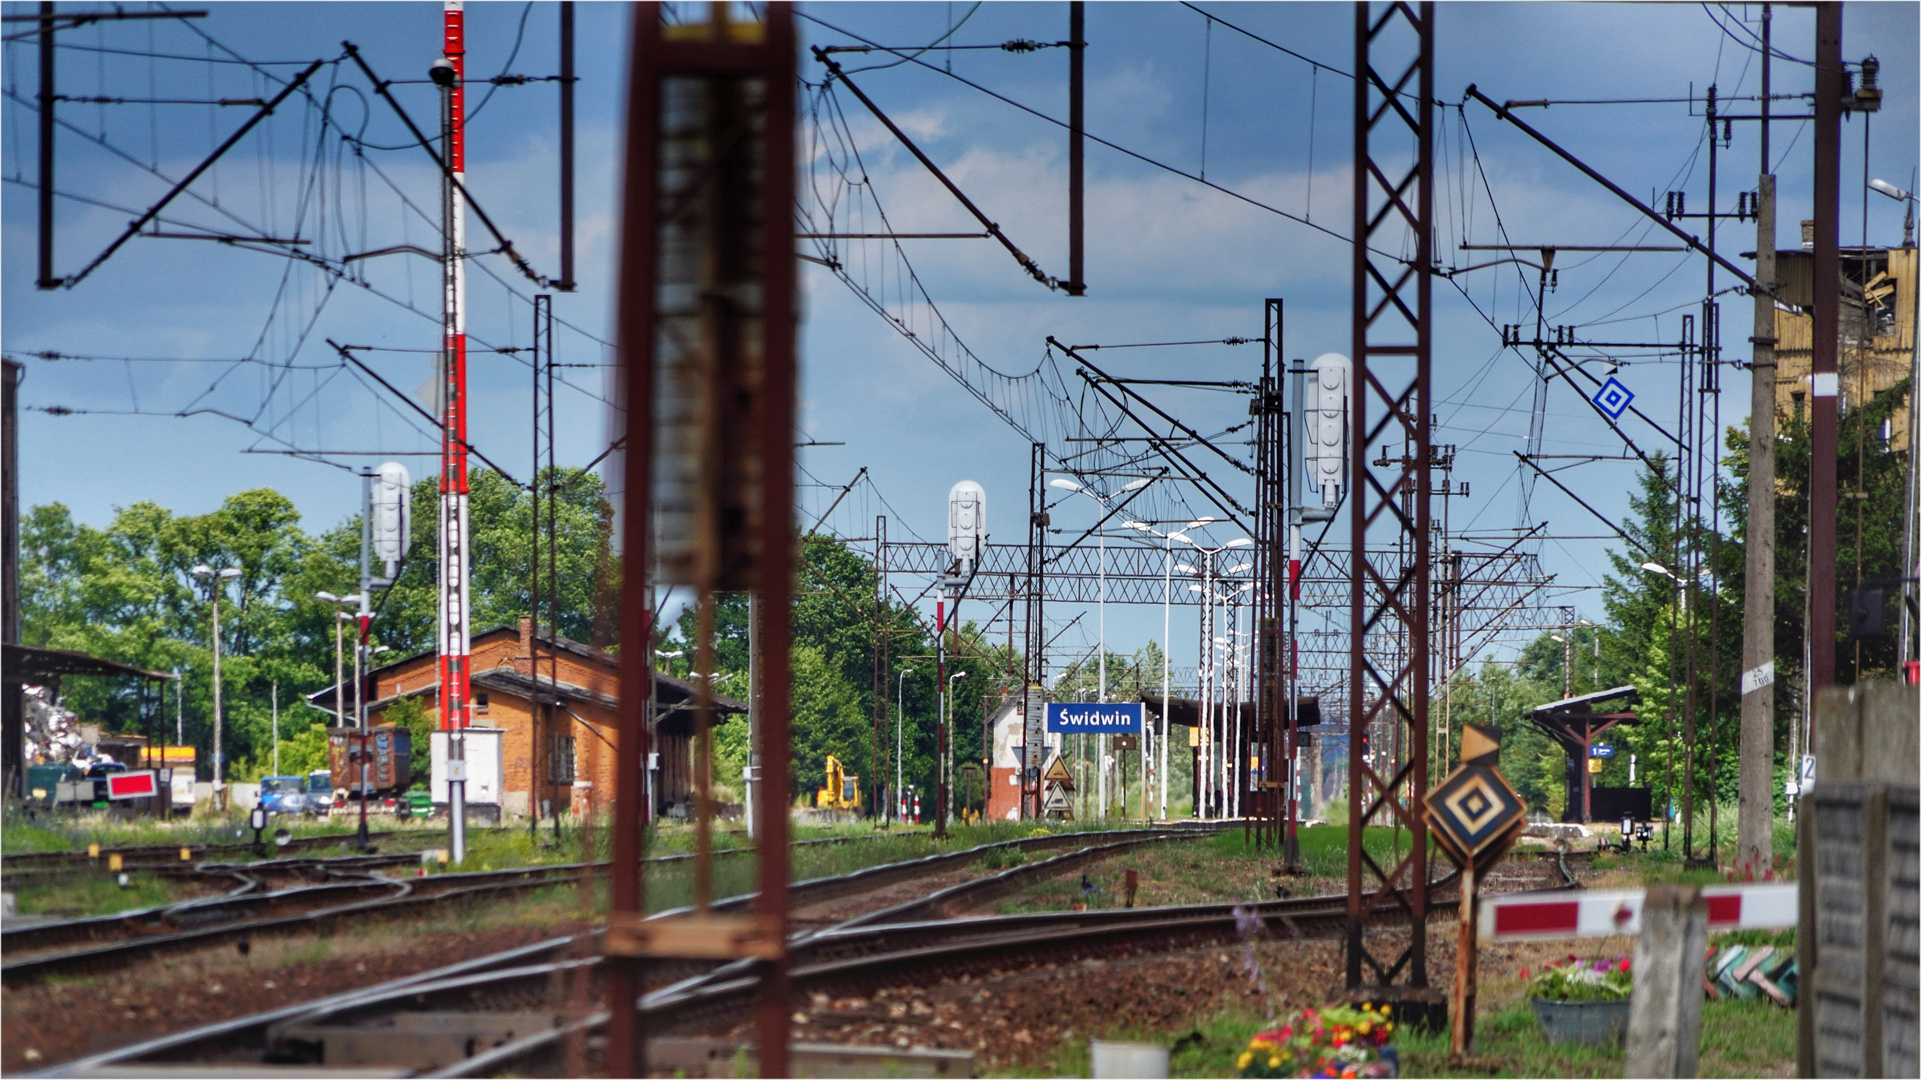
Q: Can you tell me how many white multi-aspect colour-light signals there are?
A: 3